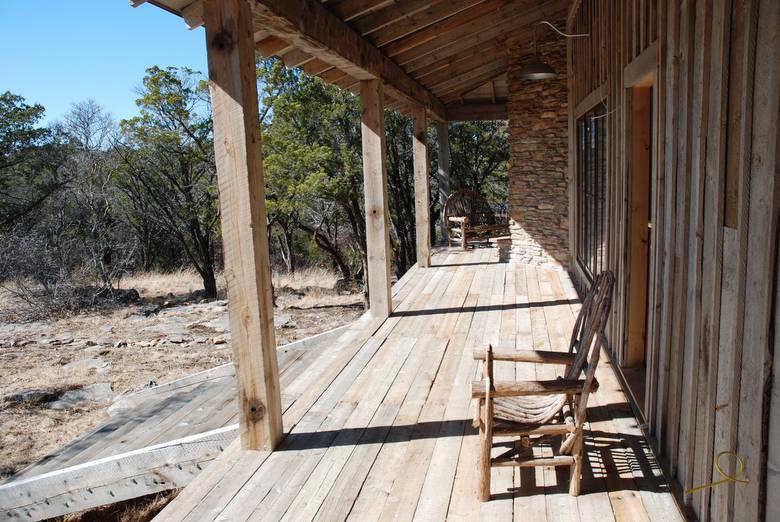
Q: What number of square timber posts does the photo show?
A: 4